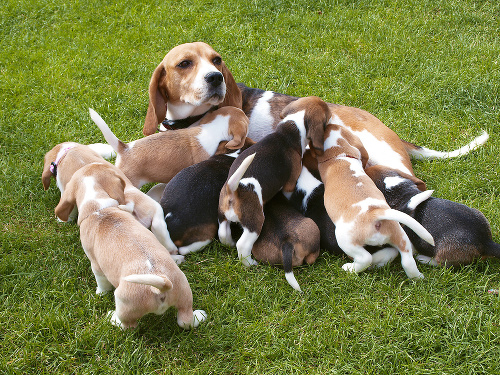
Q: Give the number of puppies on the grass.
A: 9